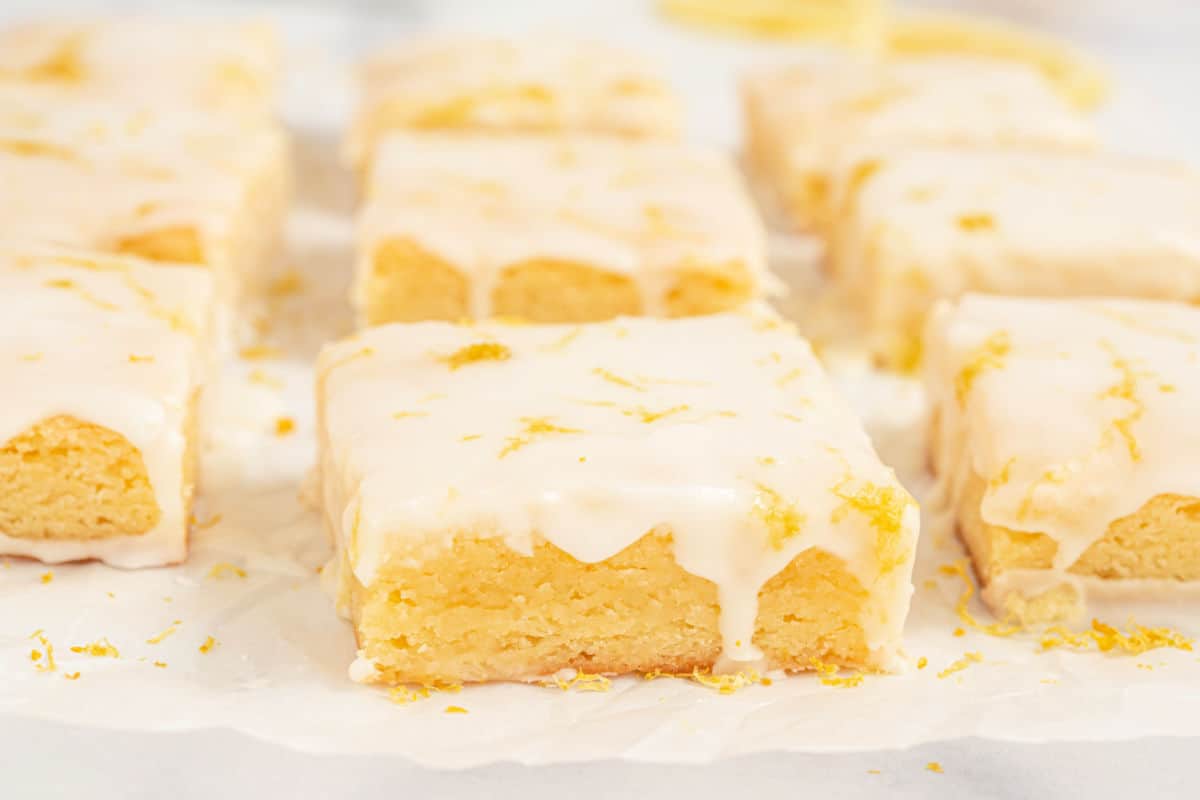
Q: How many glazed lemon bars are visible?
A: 9